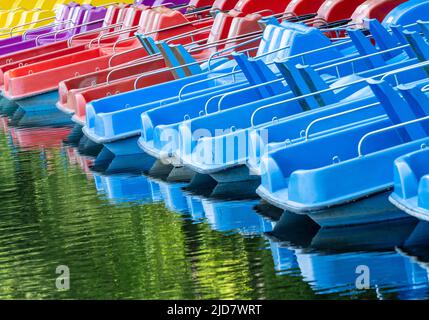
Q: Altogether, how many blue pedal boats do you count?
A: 6